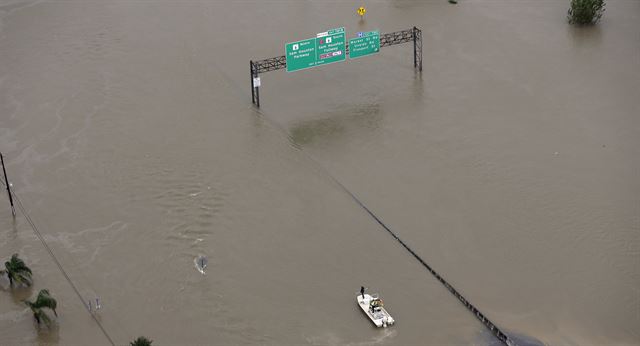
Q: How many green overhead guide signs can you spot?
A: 3